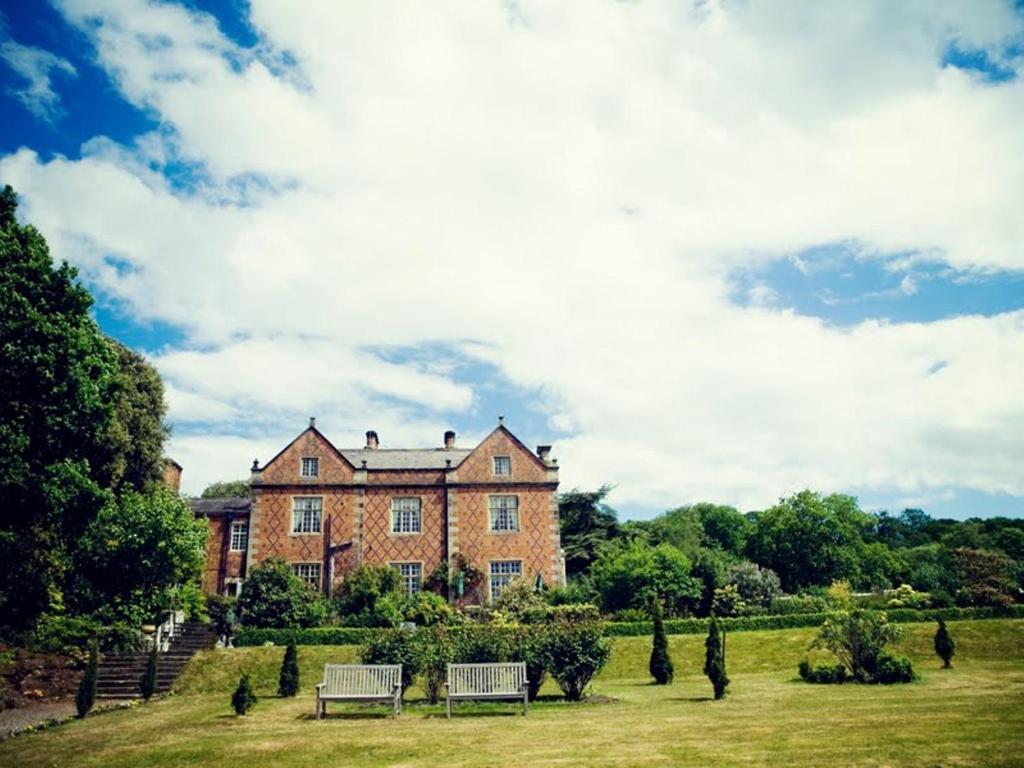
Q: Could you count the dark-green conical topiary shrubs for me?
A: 7